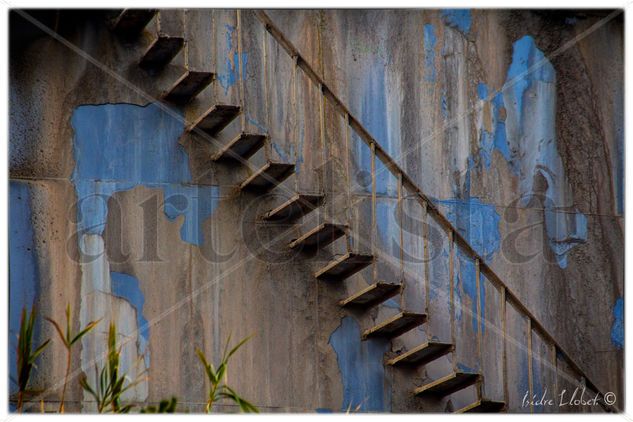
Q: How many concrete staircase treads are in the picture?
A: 14